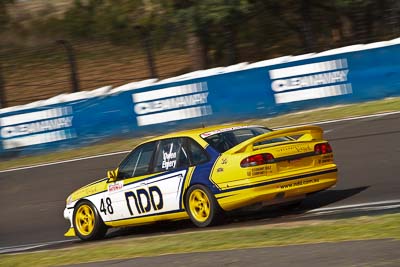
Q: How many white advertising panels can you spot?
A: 3